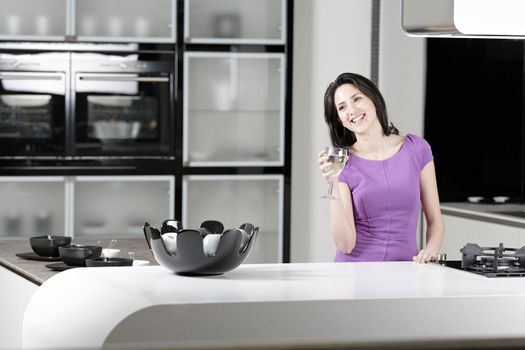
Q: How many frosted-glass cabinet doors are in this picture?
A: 7